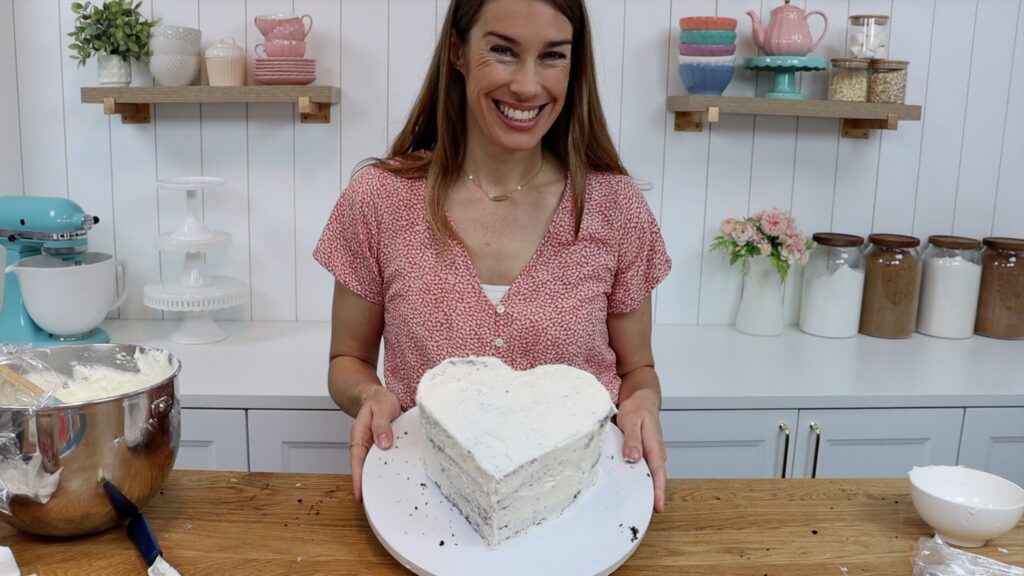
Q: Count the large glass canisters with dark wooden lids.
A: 4